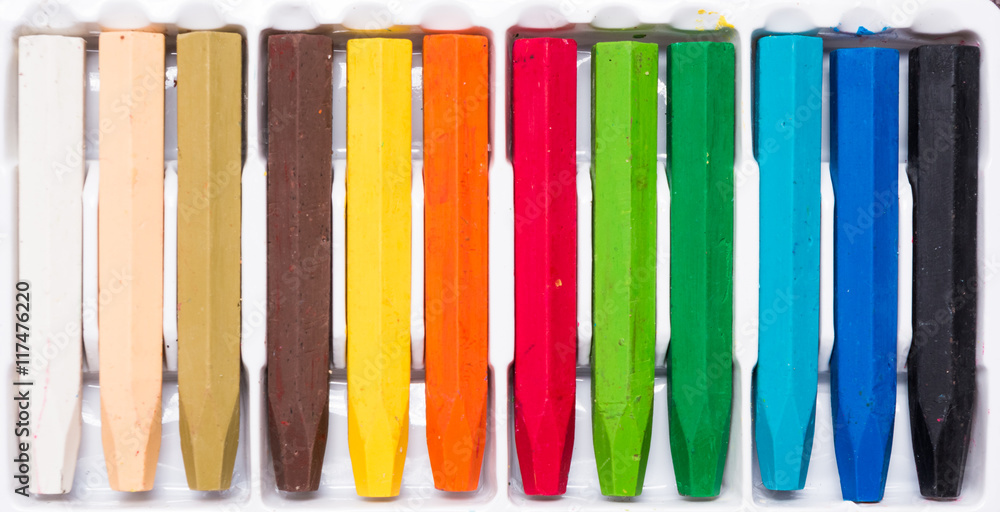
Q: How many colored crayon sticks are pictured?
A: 12